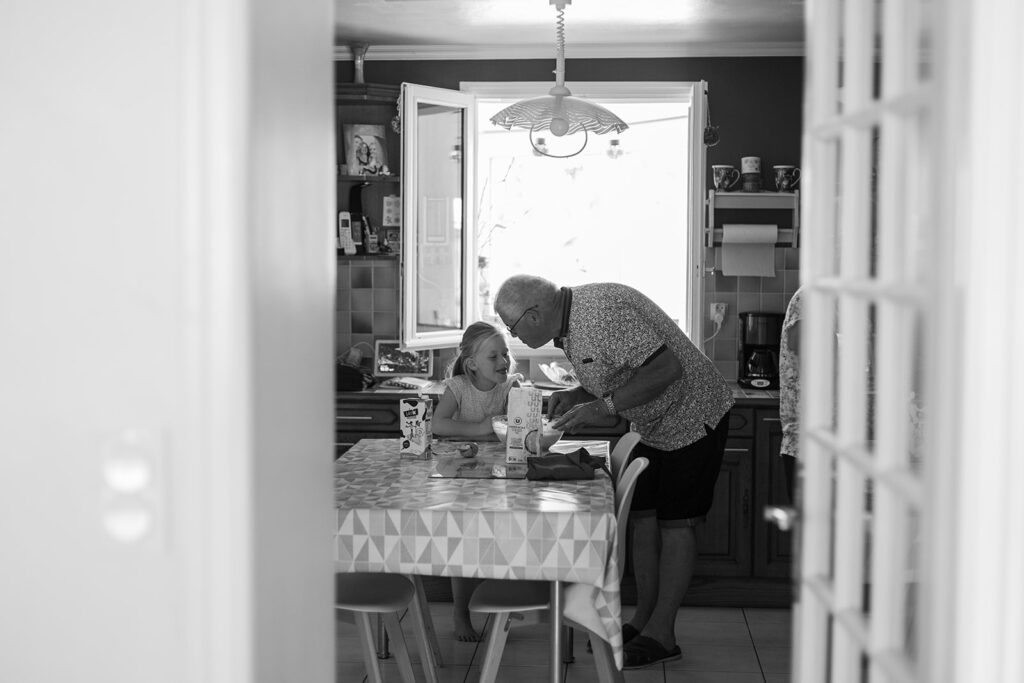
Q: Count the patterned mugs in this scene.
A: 2